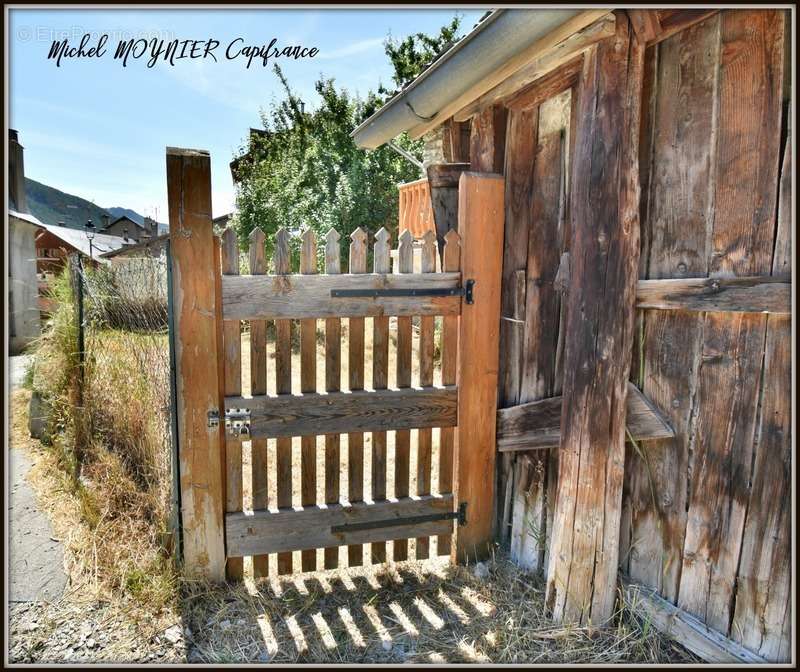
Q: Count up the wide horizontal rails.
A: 3